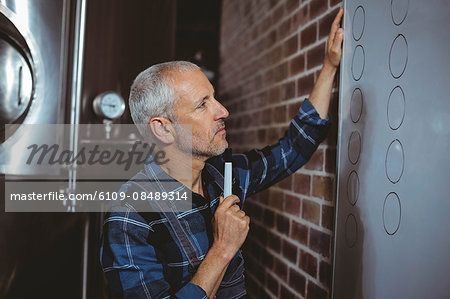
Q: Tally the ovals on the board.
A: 11